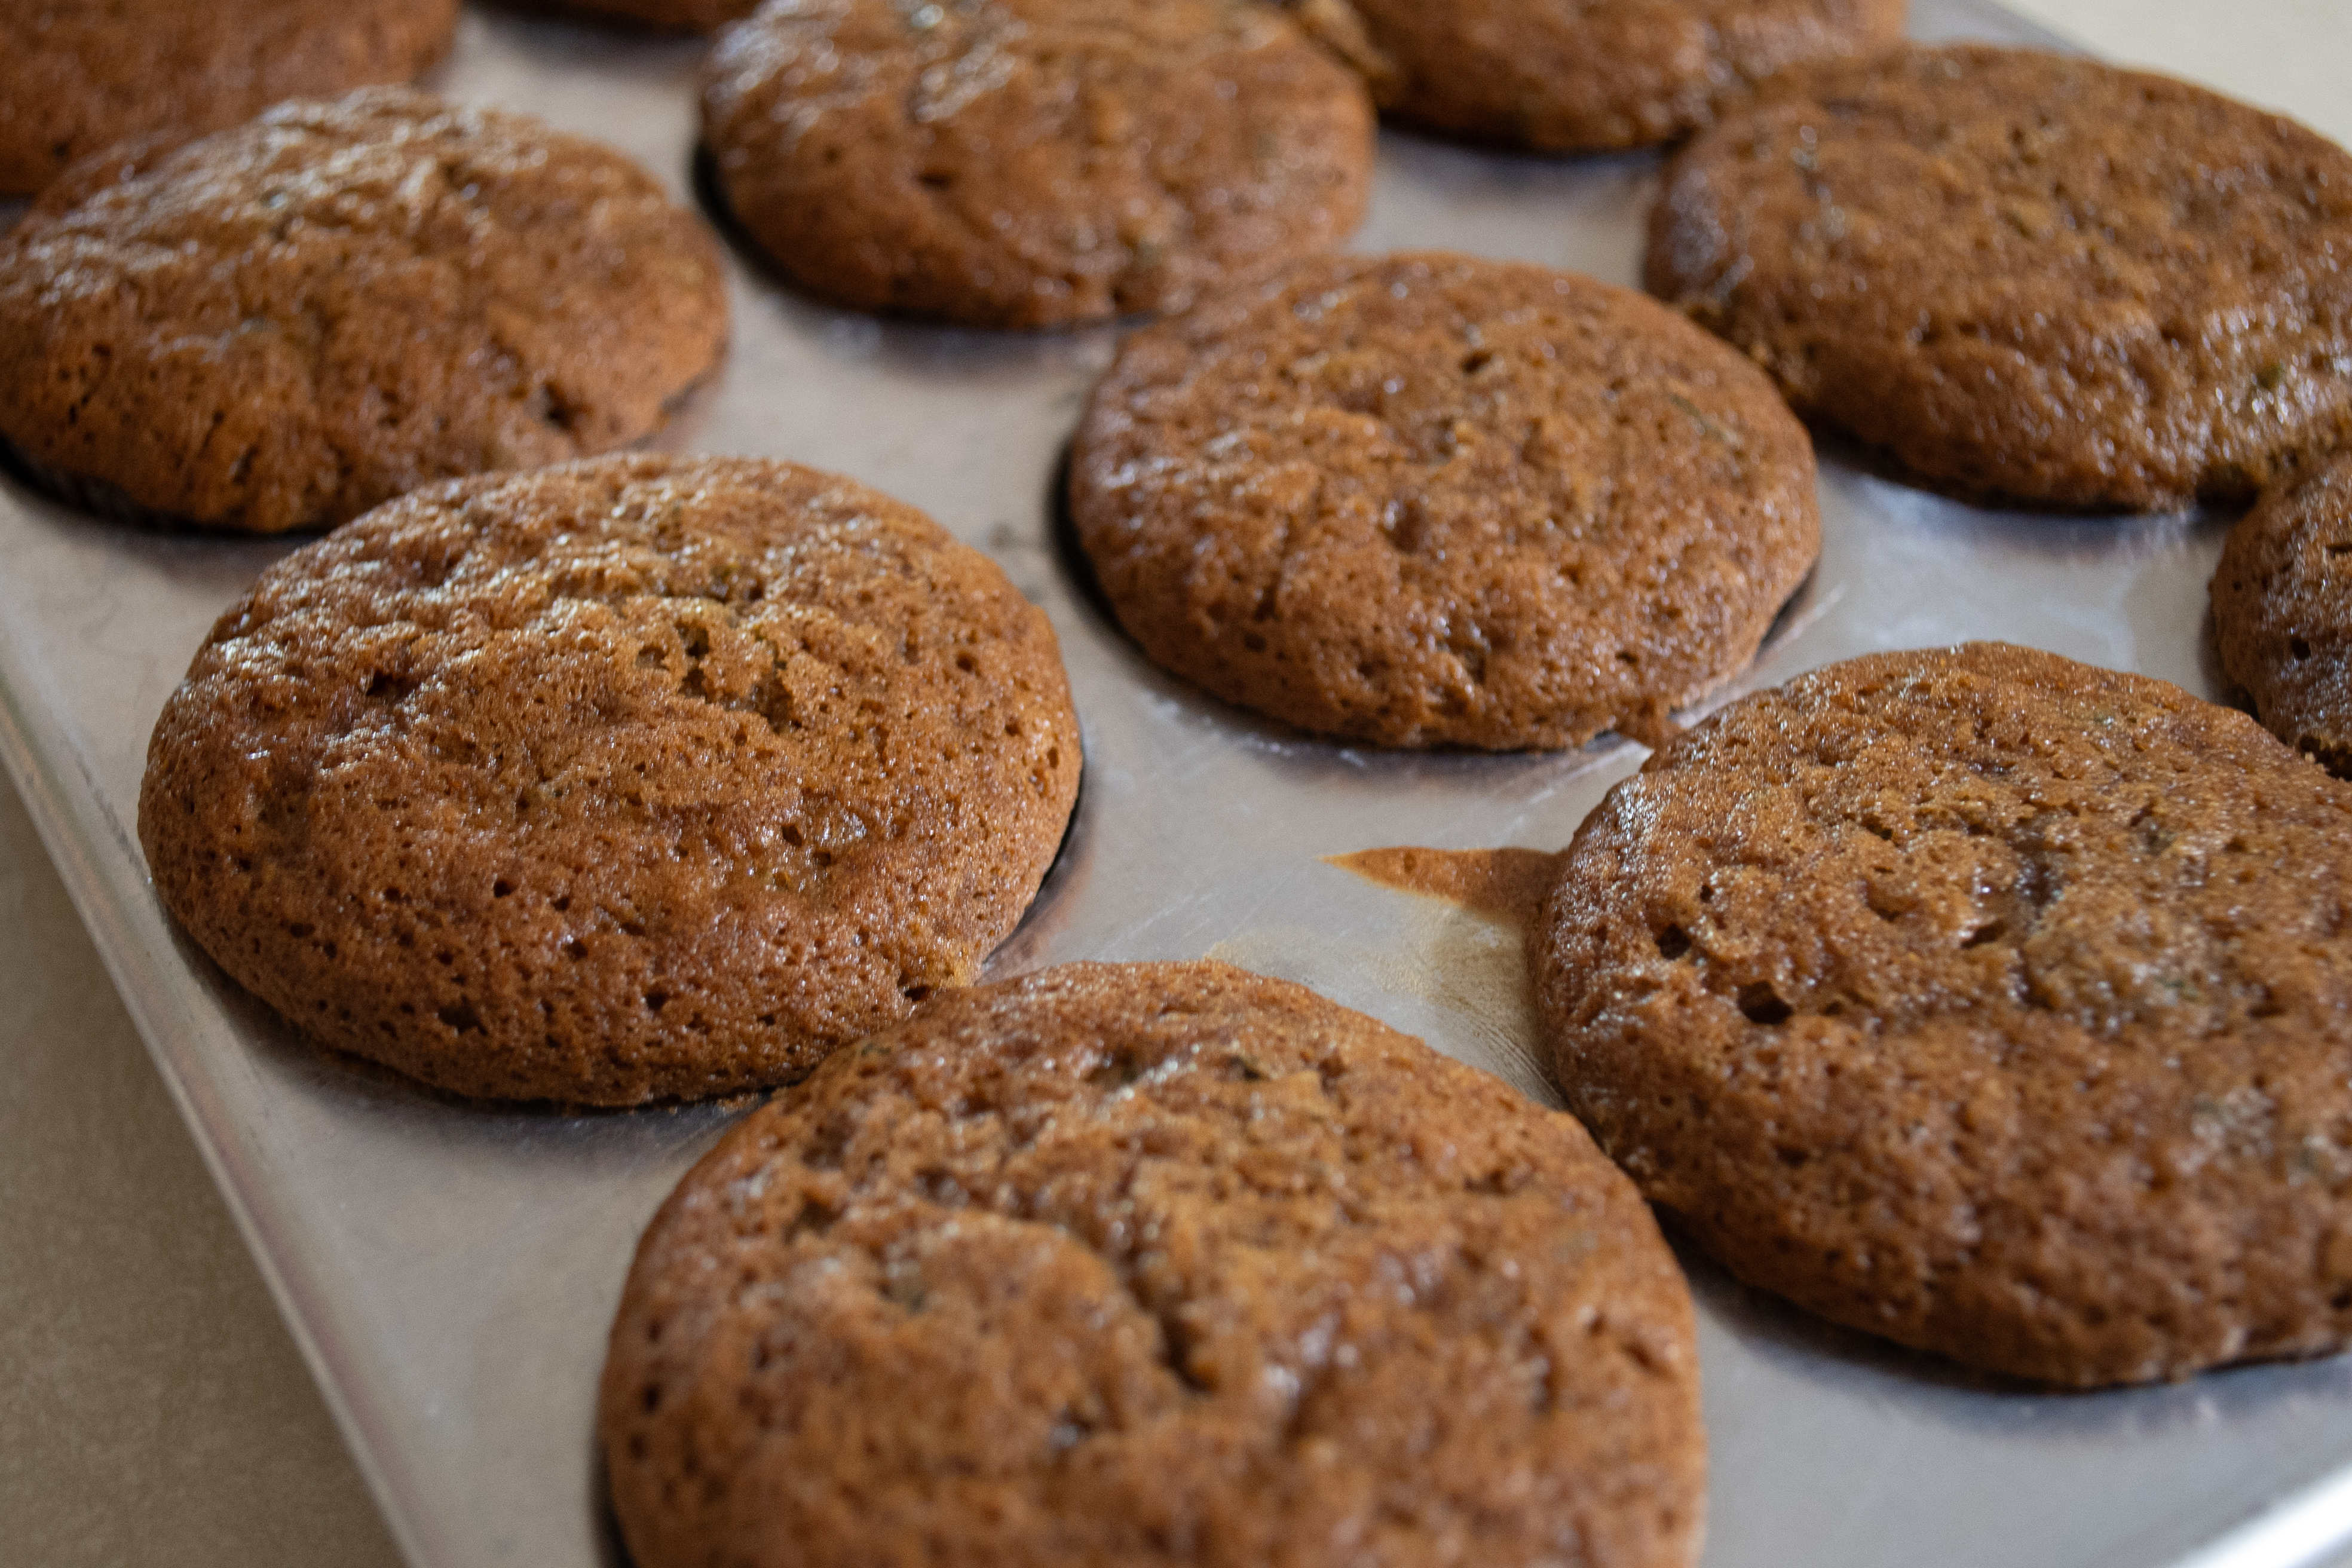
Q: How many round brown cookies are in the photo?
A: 11